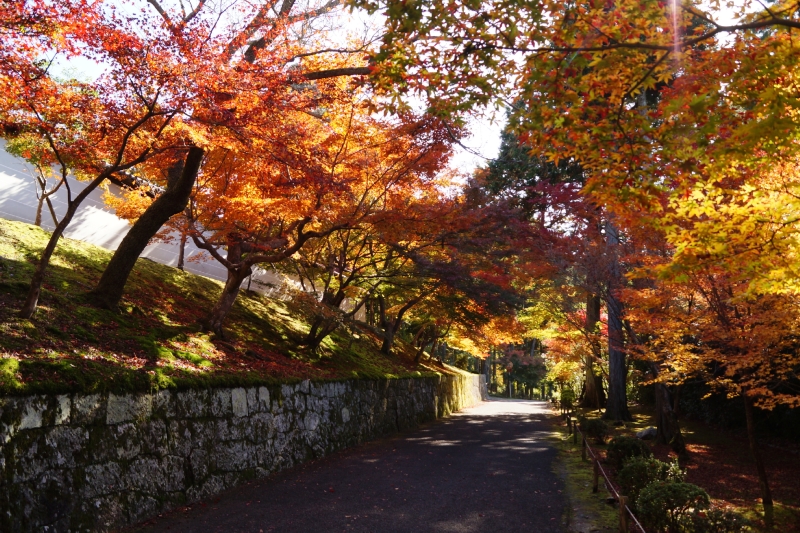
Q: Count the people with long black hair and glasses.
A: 0